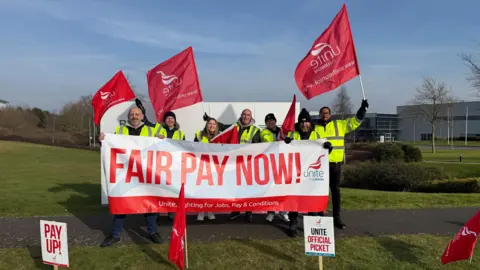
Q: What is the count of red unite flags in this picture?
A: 7